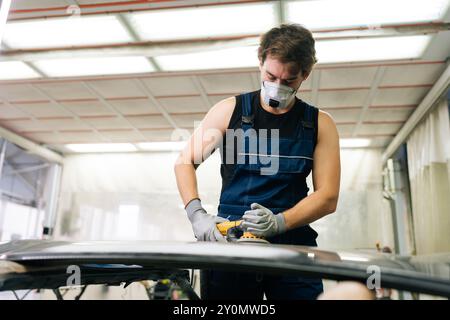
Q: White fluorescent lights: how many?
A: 10